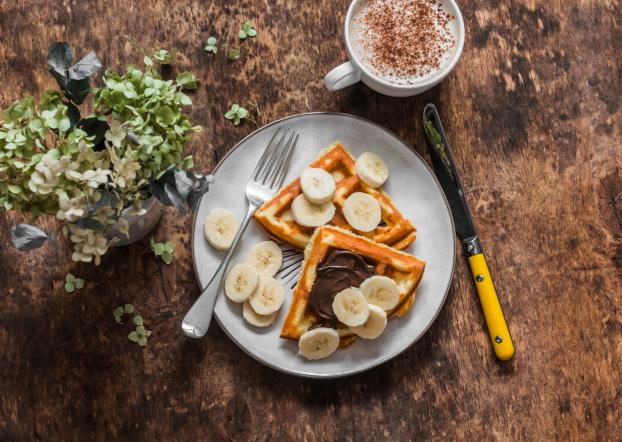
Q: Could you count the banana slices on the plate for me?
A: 13